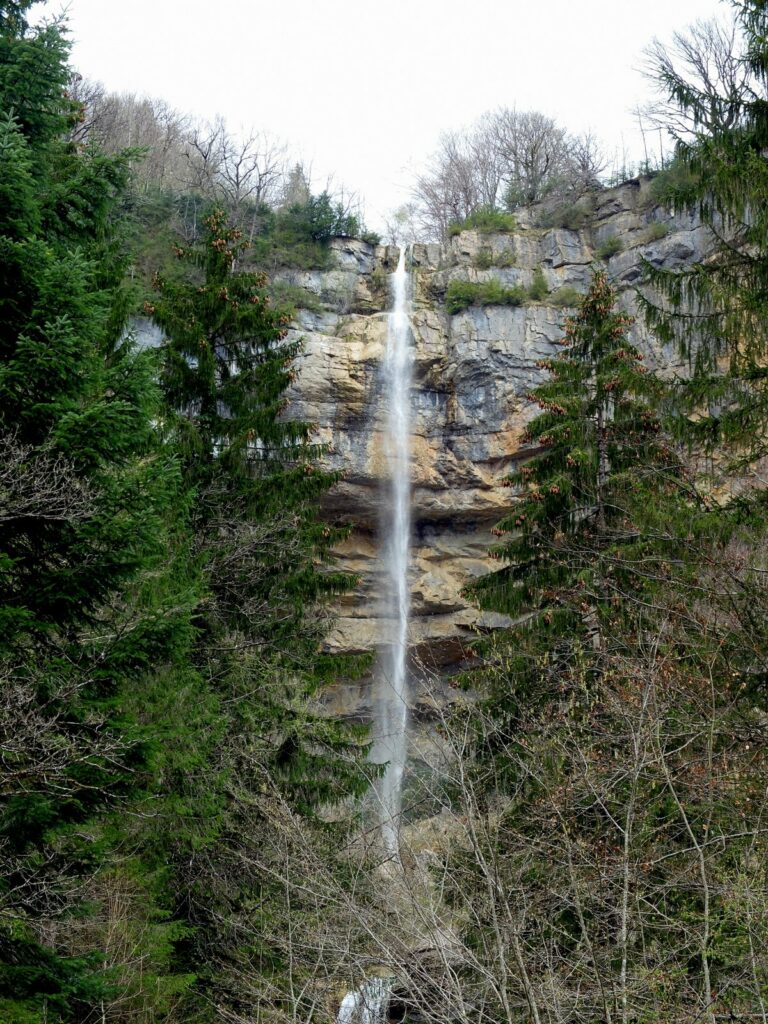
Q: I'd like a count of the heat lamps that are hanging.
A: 0